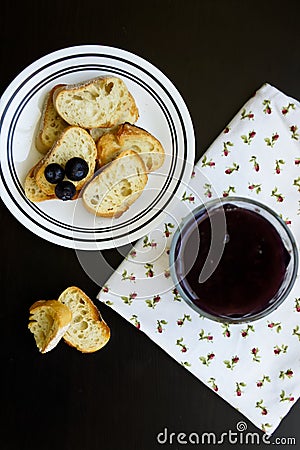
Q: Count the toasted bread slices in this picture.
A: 8